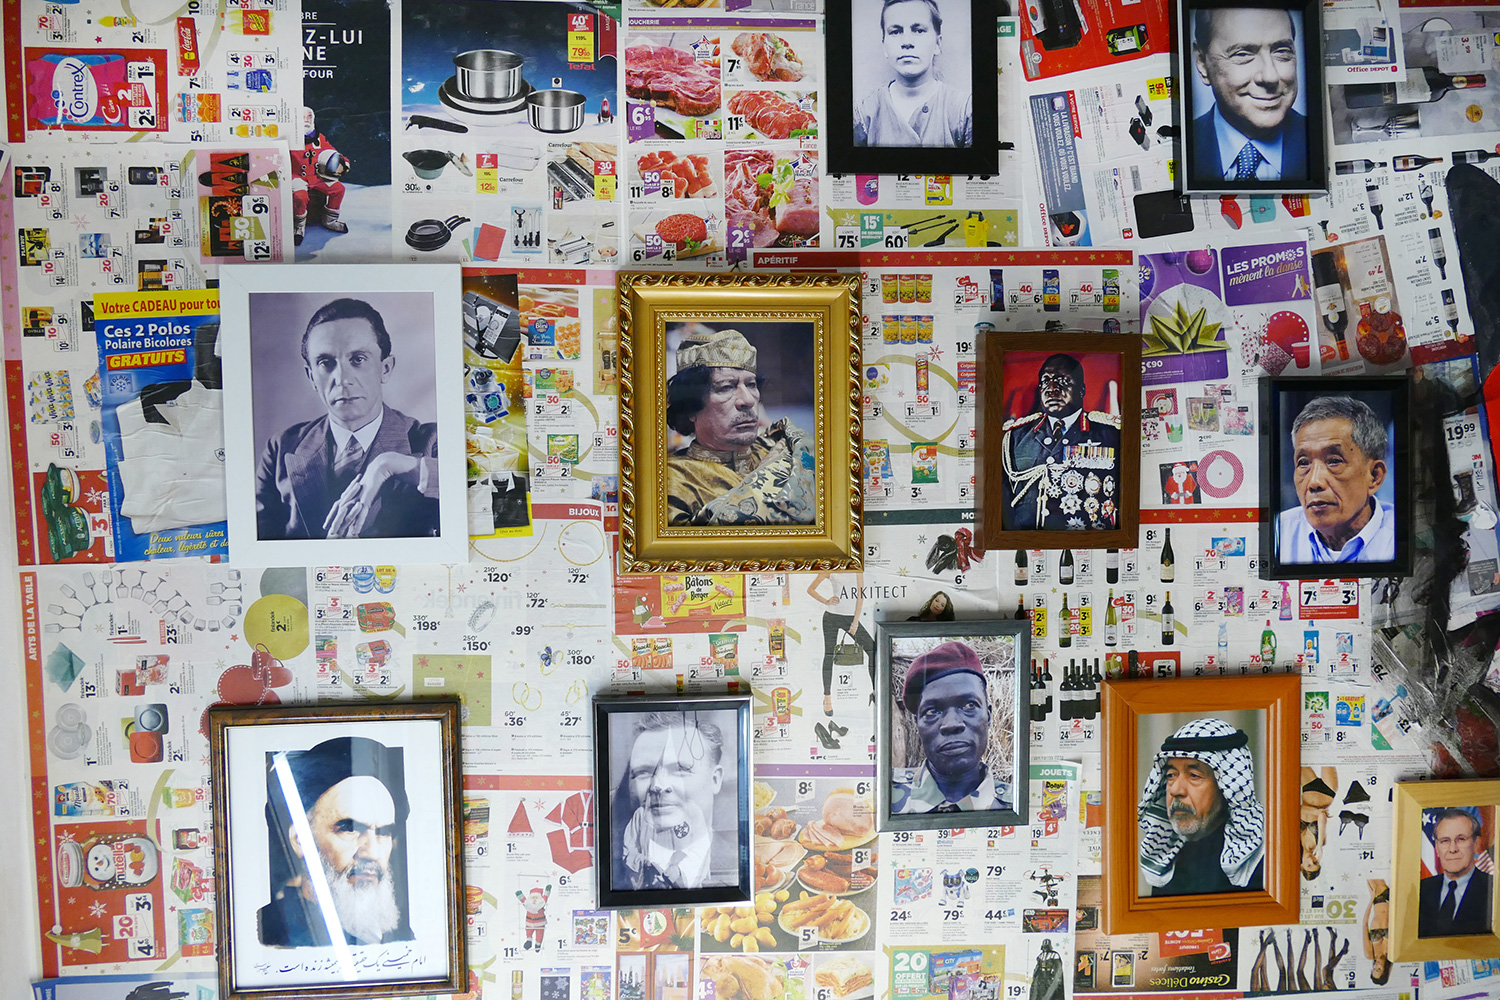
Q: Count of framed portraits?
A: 11